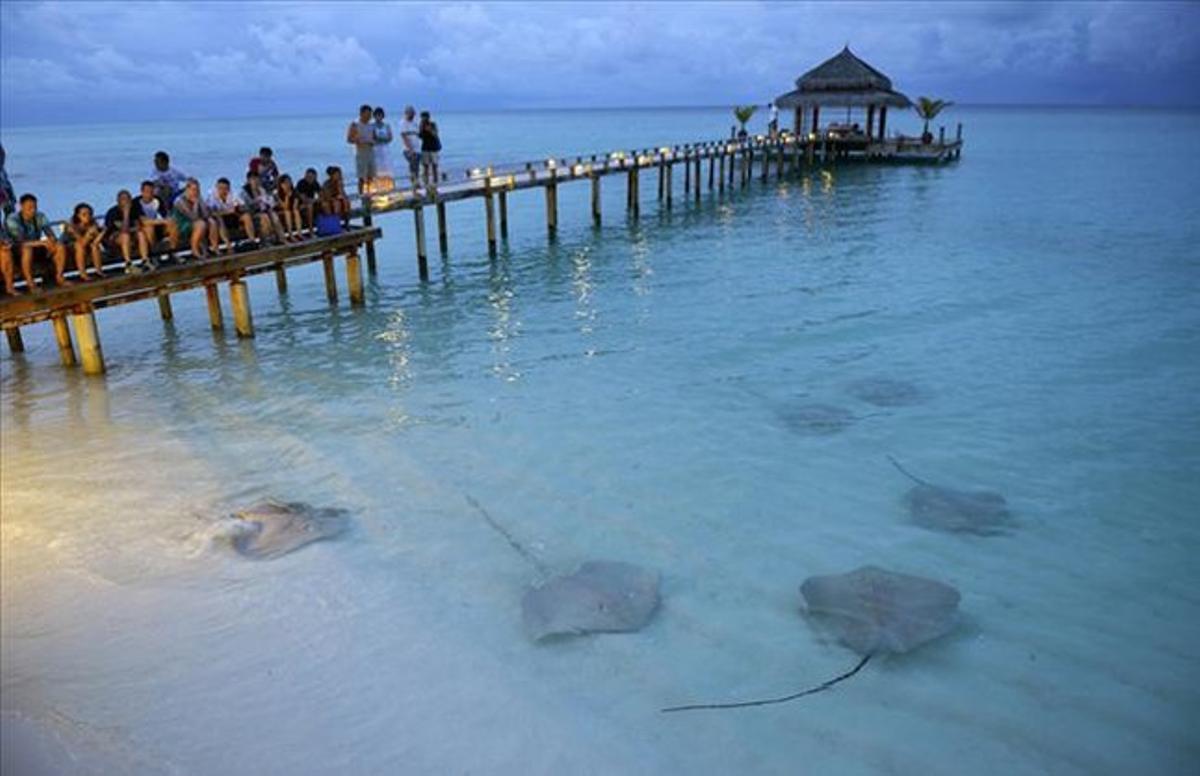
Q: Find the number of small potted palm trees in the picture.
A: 2